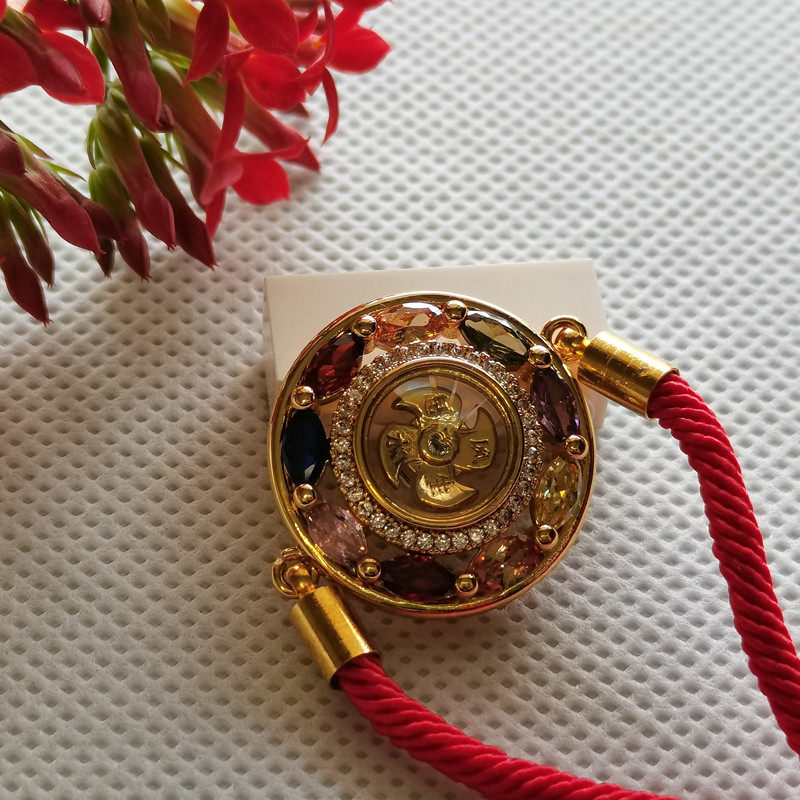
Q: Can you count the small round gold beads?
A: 9